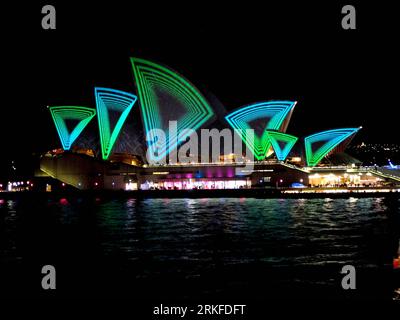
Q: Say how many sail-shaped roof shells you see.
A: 6